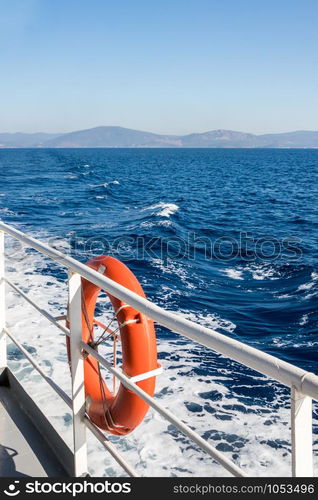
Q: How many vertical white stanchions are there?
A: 3